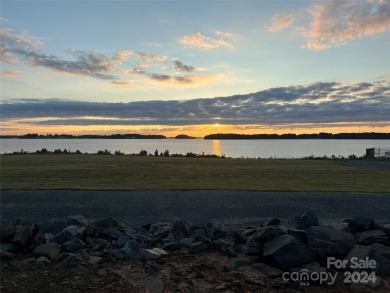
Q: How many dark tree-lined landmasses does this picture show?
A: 3